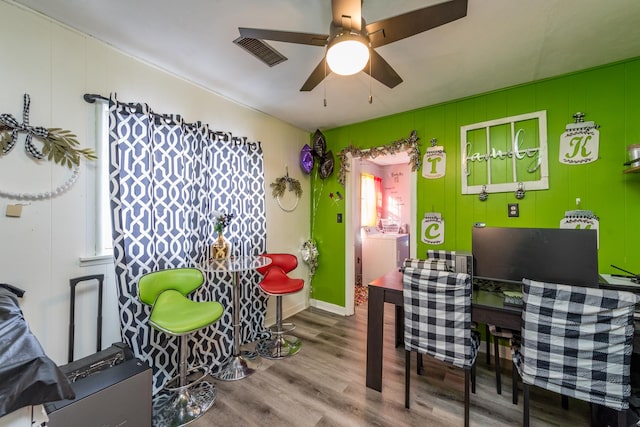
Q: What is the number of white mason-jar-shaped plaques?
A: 4